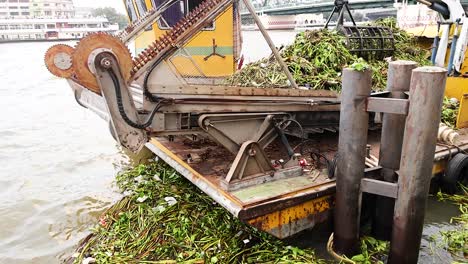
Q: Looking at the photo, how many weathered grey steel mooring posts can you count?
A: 3